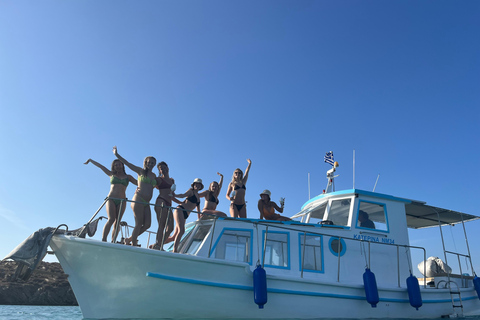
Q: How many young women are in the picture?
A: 7